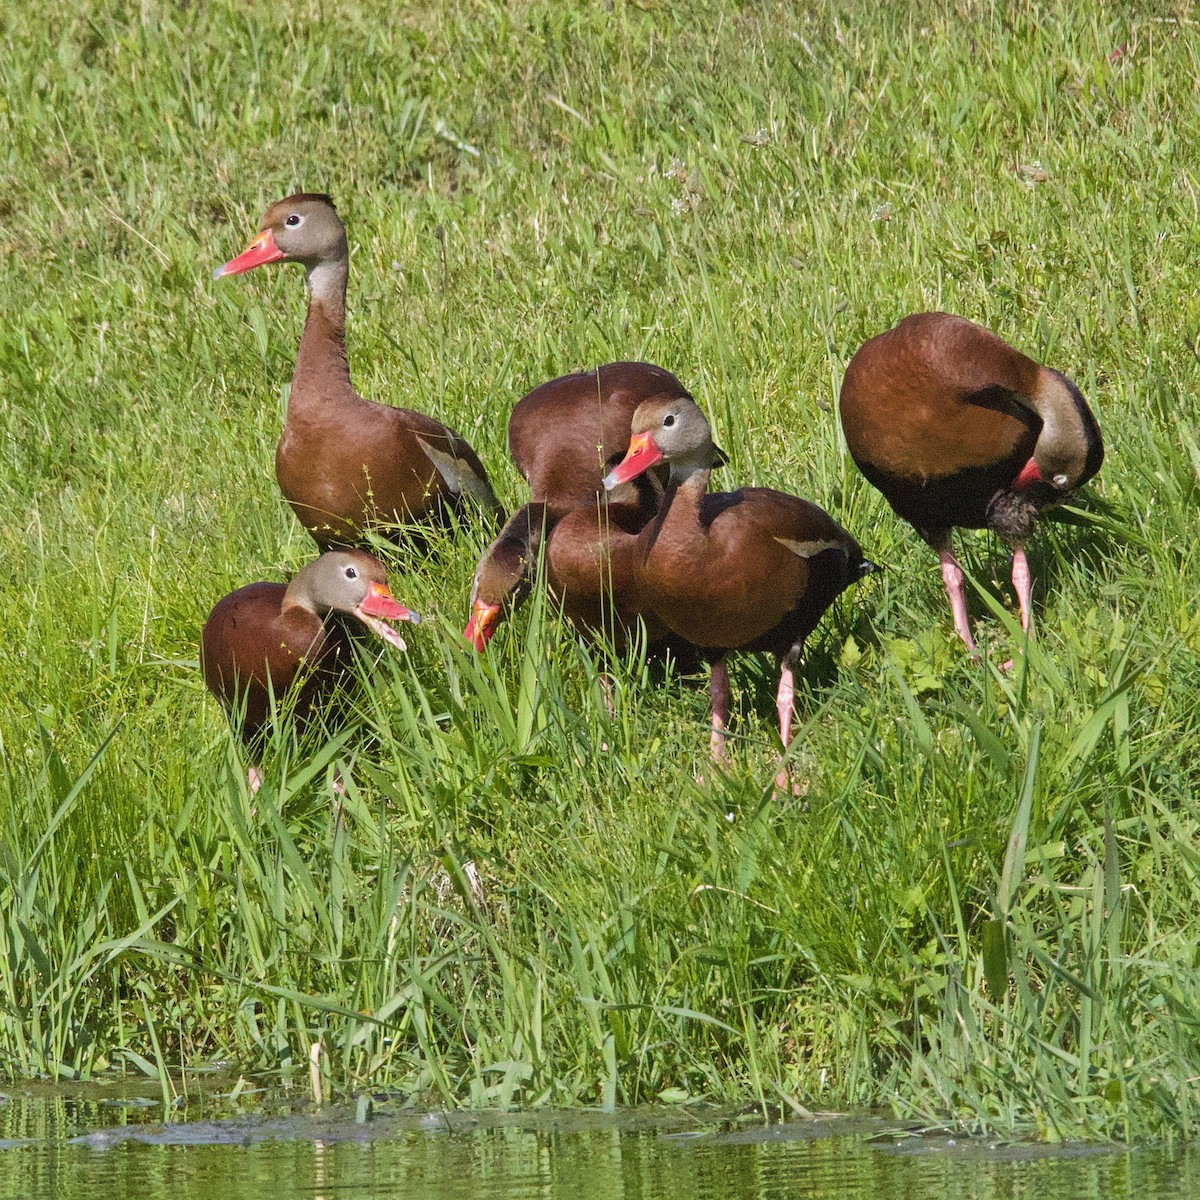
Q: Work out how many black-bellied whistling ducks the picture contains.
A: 6